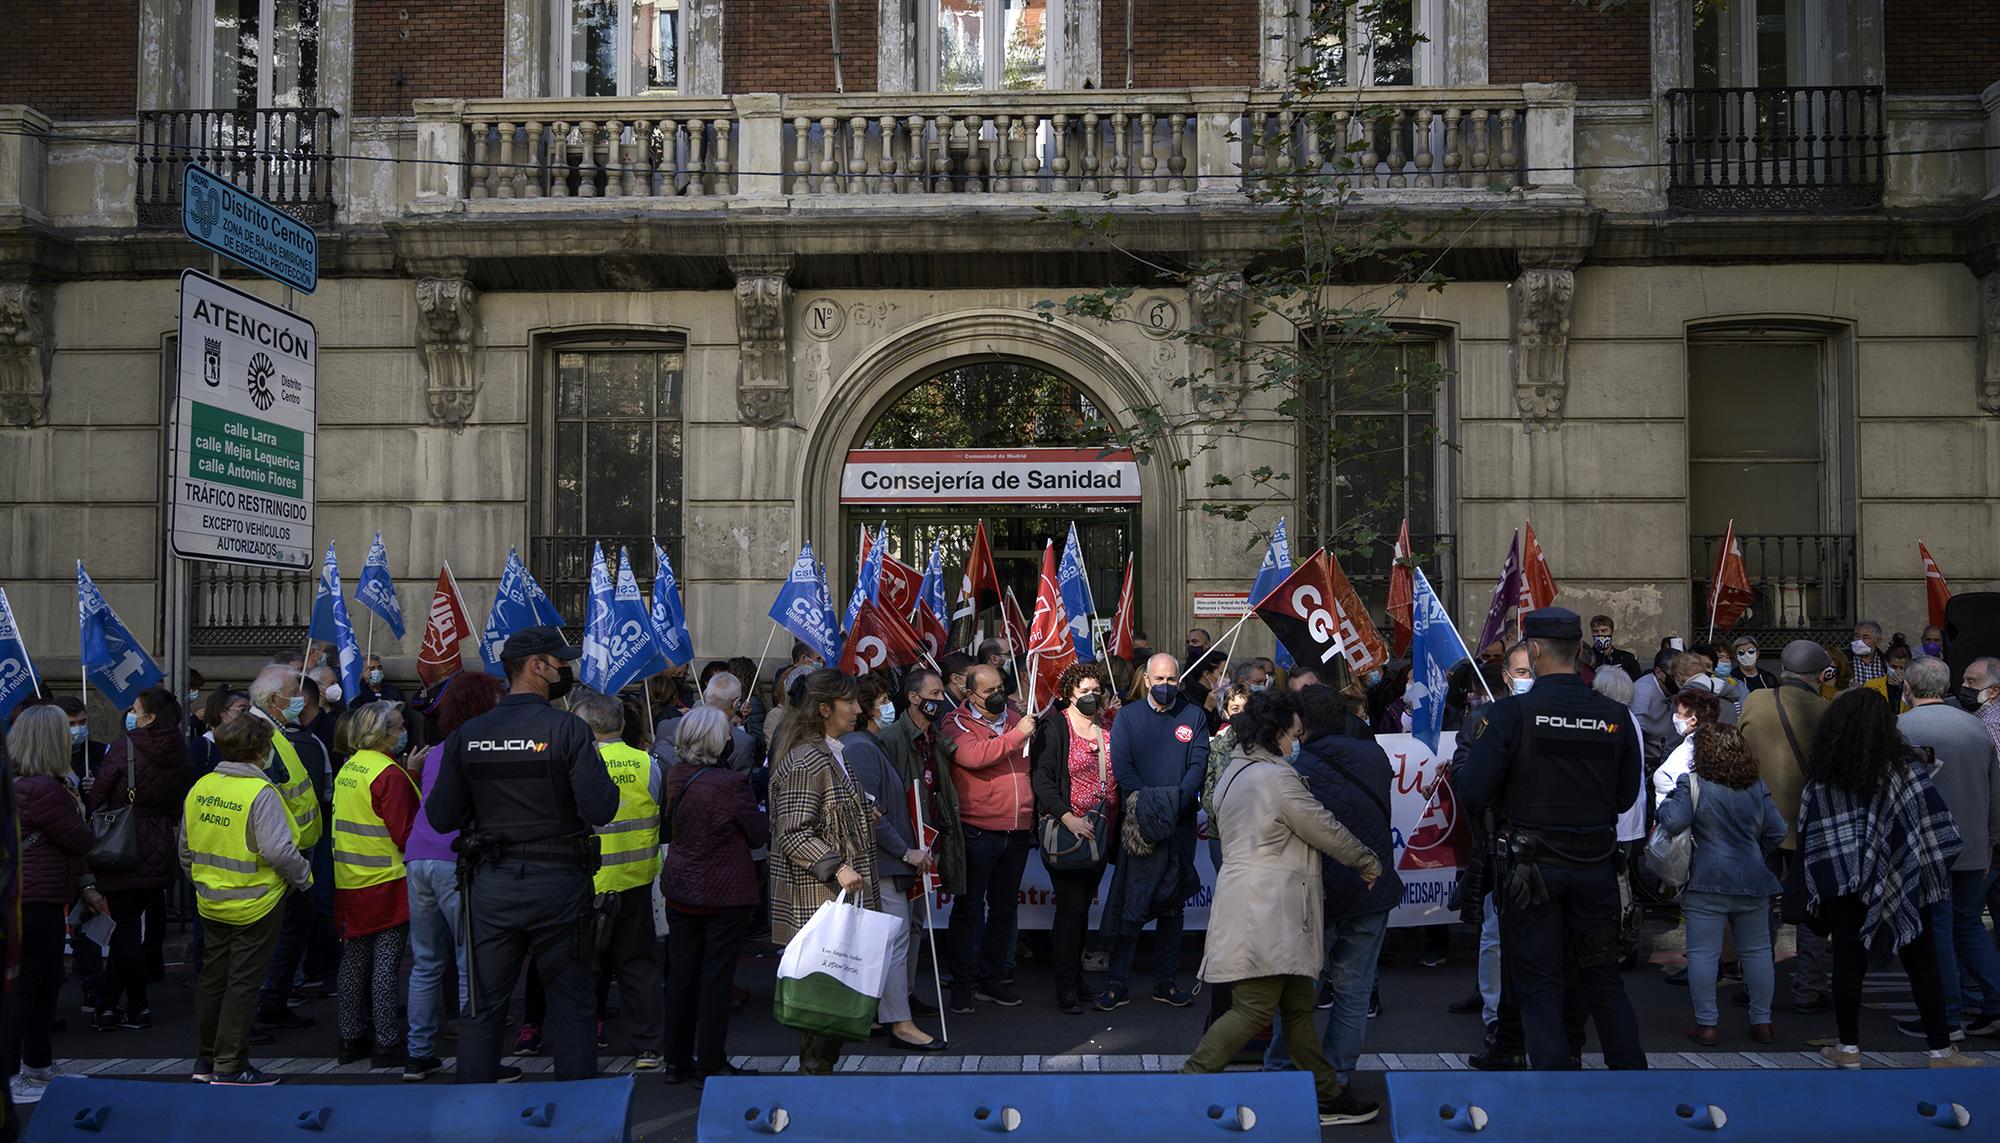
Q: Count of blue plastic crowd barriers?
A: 3